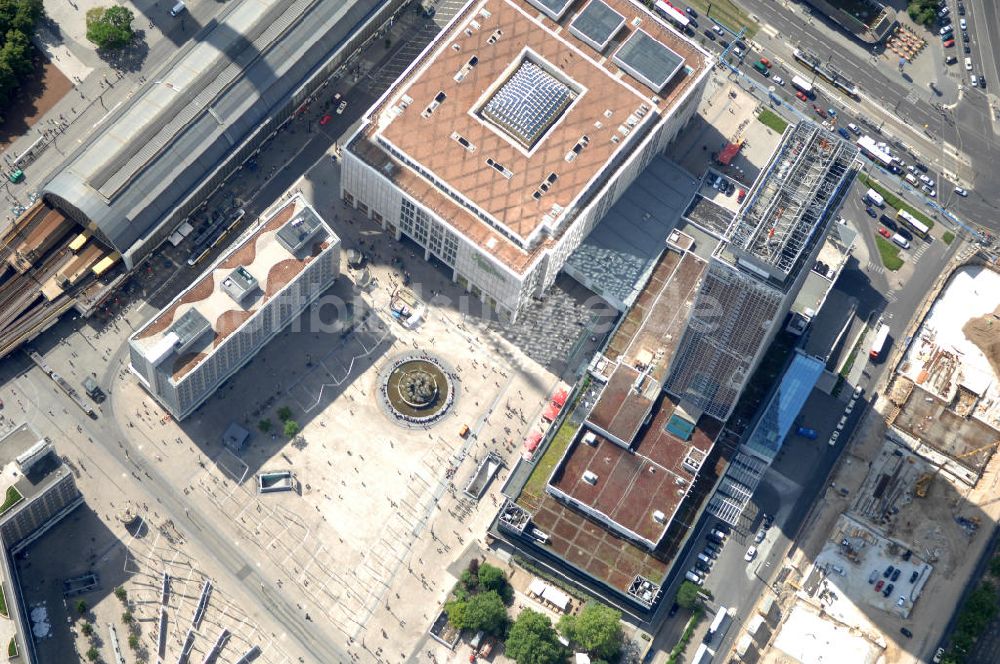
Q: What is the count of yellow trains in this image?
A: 2